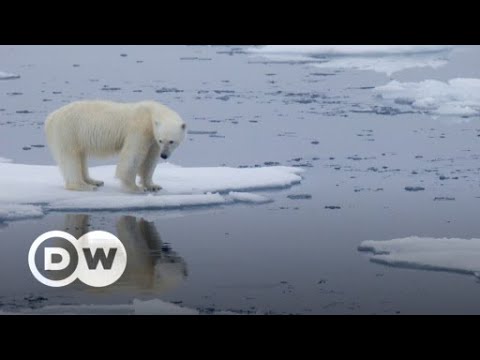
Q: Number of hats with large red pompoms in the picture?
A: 0